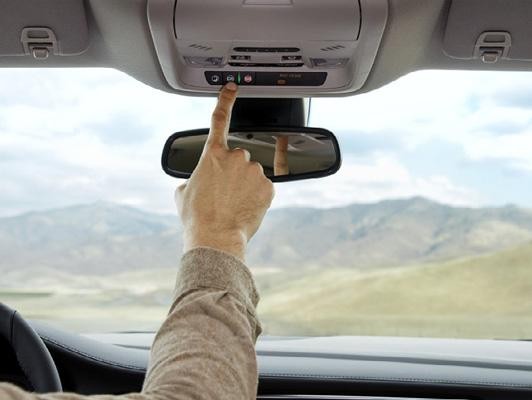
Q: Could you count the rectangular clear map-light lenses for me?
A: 2